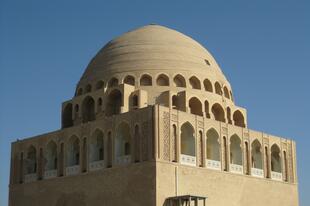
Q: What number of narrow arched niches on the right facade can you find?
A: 6